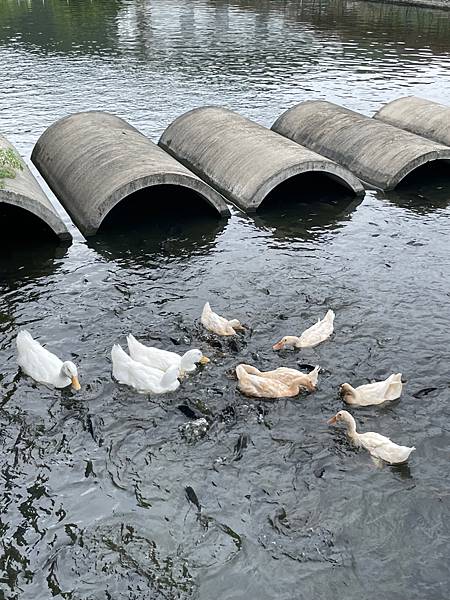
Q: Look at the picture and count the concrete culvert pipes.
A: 5